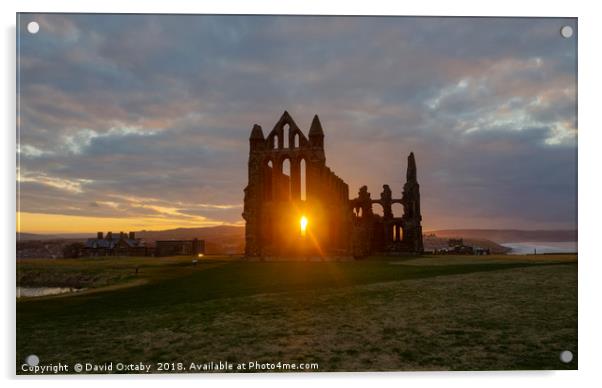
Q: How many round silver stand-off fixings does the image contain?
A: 4